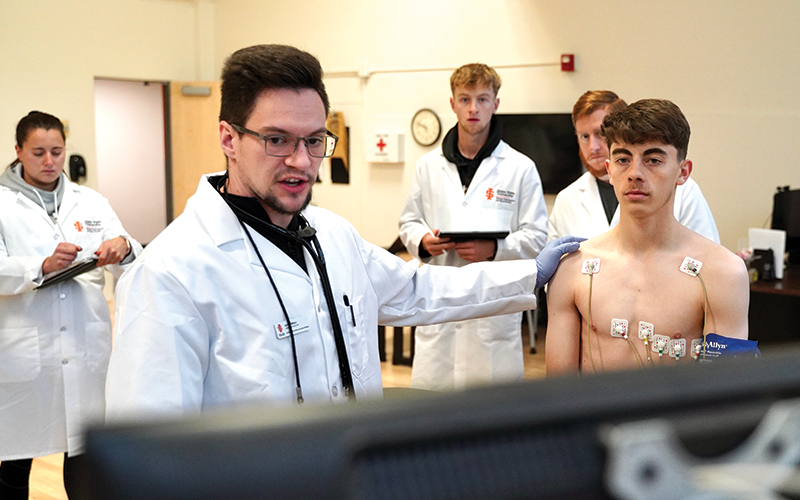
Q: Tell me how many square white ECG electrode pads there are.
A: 7